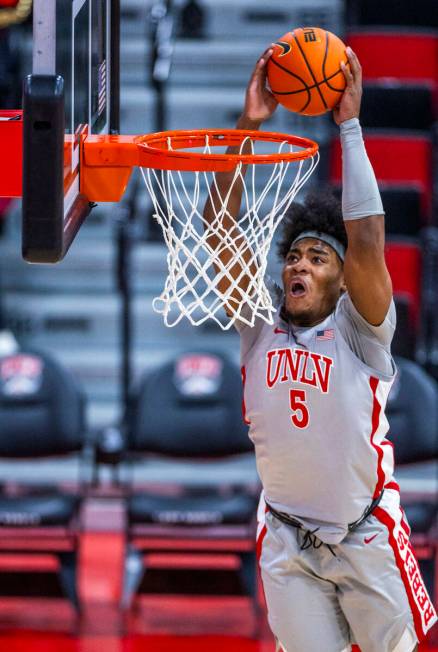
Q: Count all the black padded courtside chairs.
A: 3